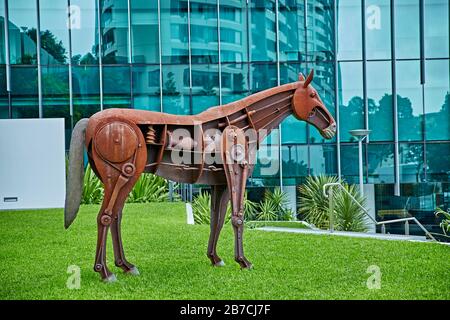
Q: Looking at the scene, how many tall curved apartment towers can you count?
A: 1